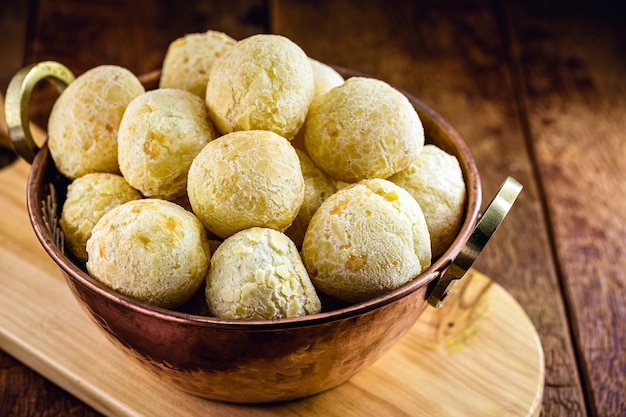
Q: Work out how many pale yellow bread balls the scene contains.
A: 13